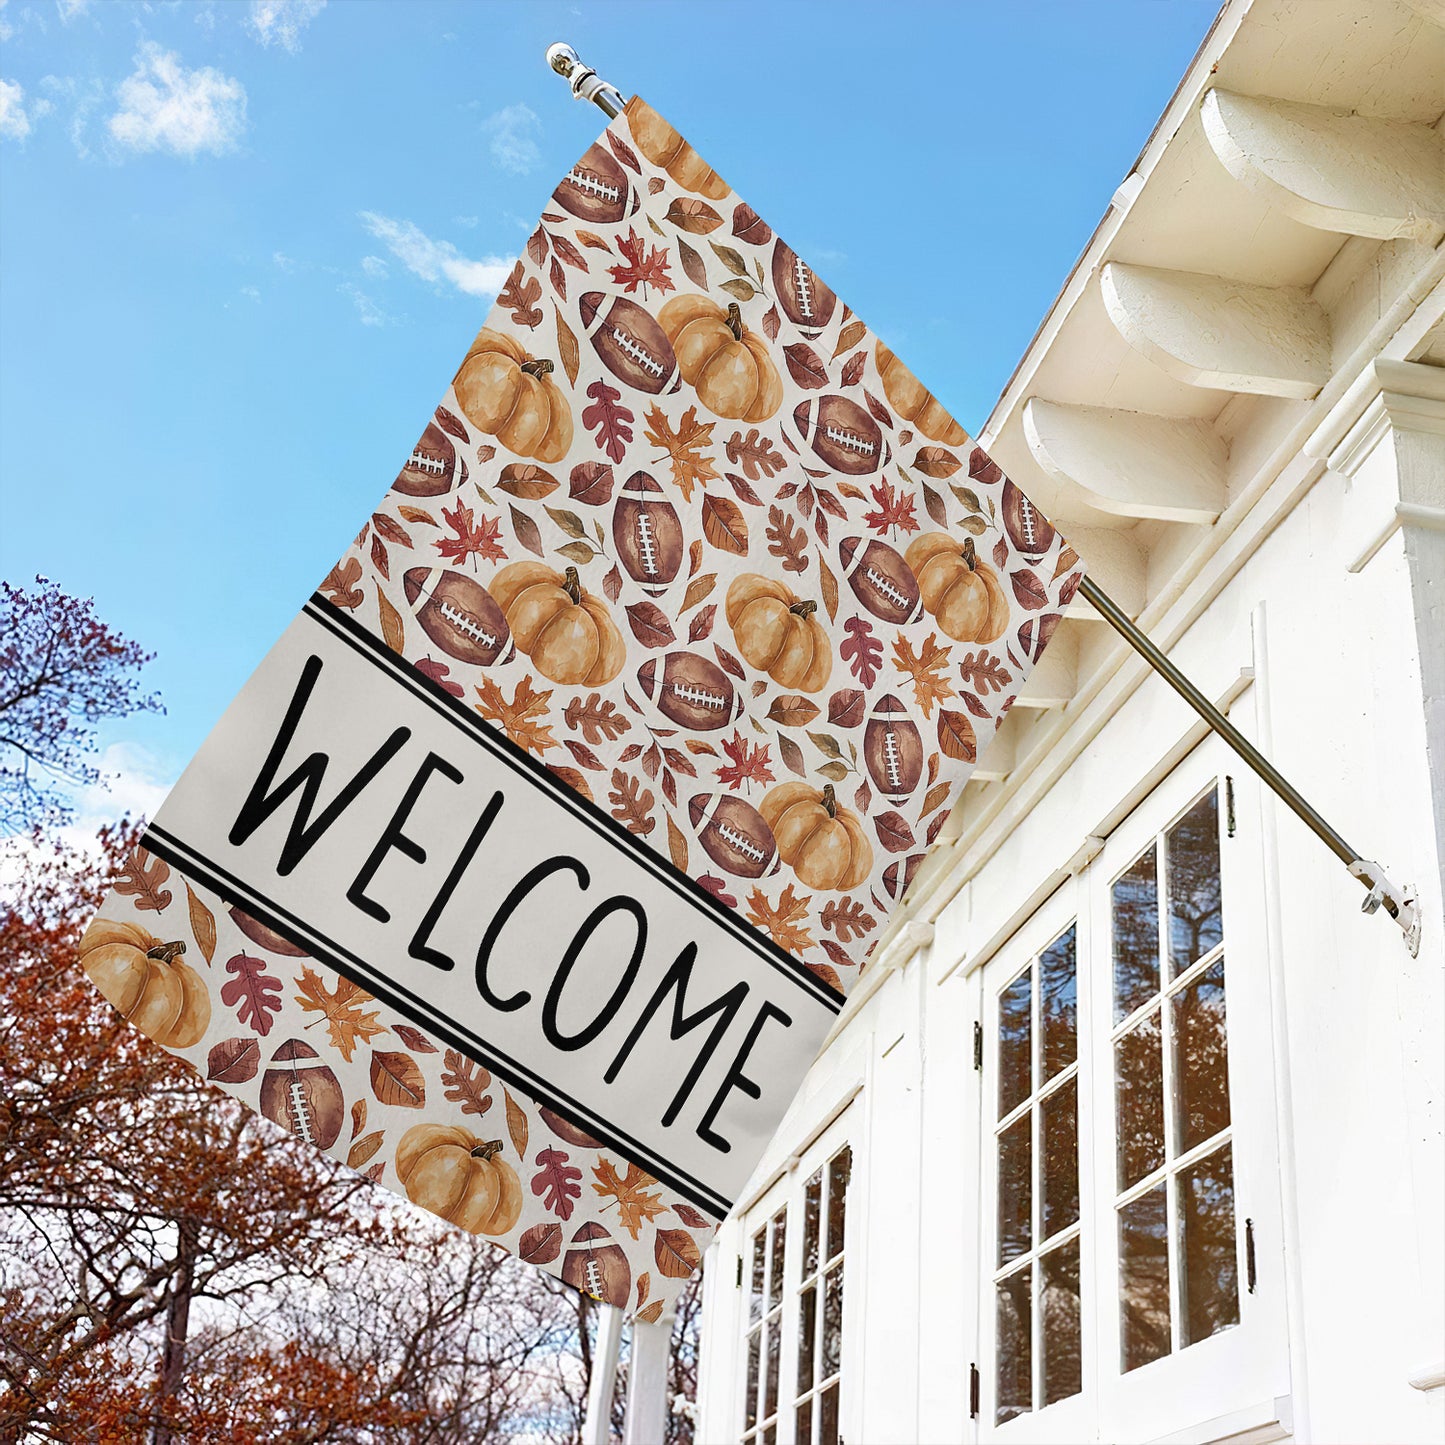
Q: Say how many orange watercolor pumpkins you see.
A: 10